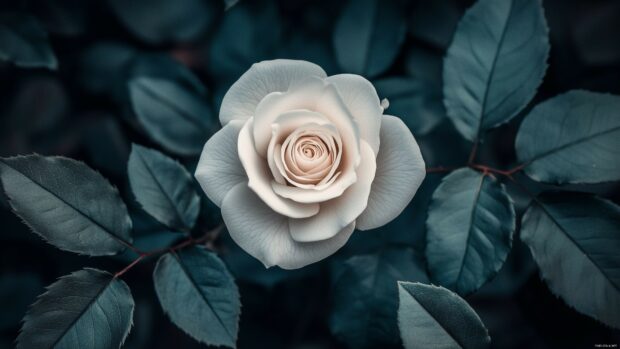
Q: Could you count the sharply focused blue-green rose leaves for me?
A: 9